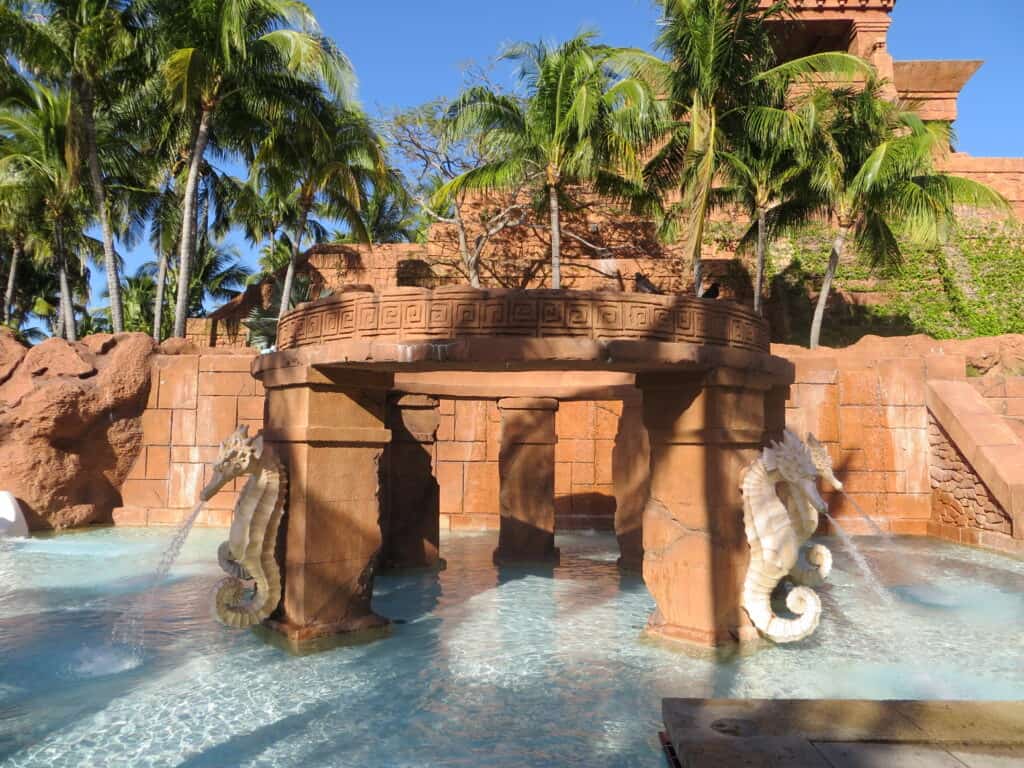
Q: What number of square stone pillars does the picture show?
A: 5